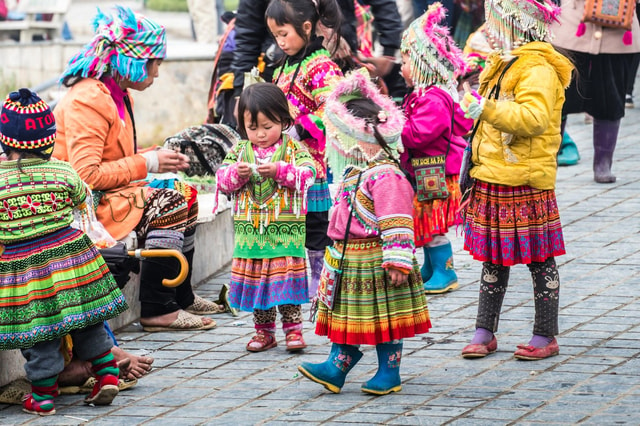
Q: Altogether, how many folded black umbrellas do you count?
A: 1